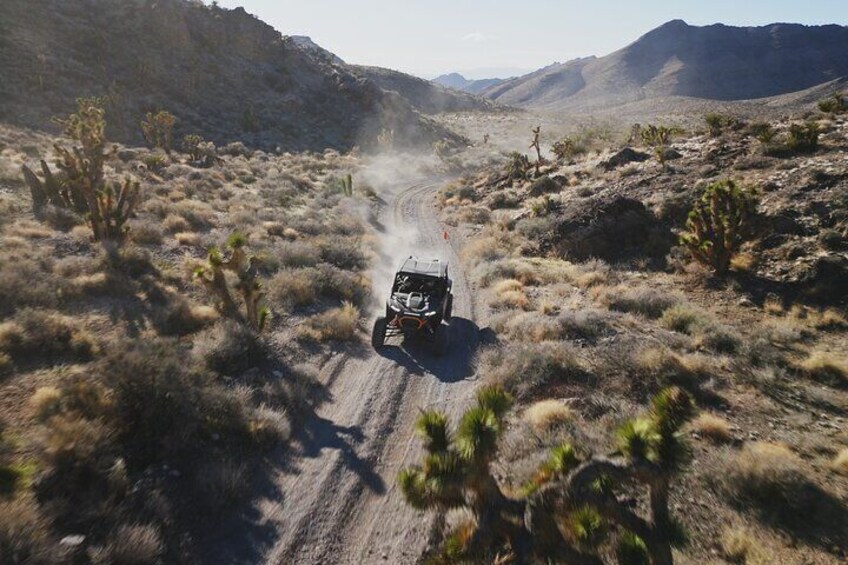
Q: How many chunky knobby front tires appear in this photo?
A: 2